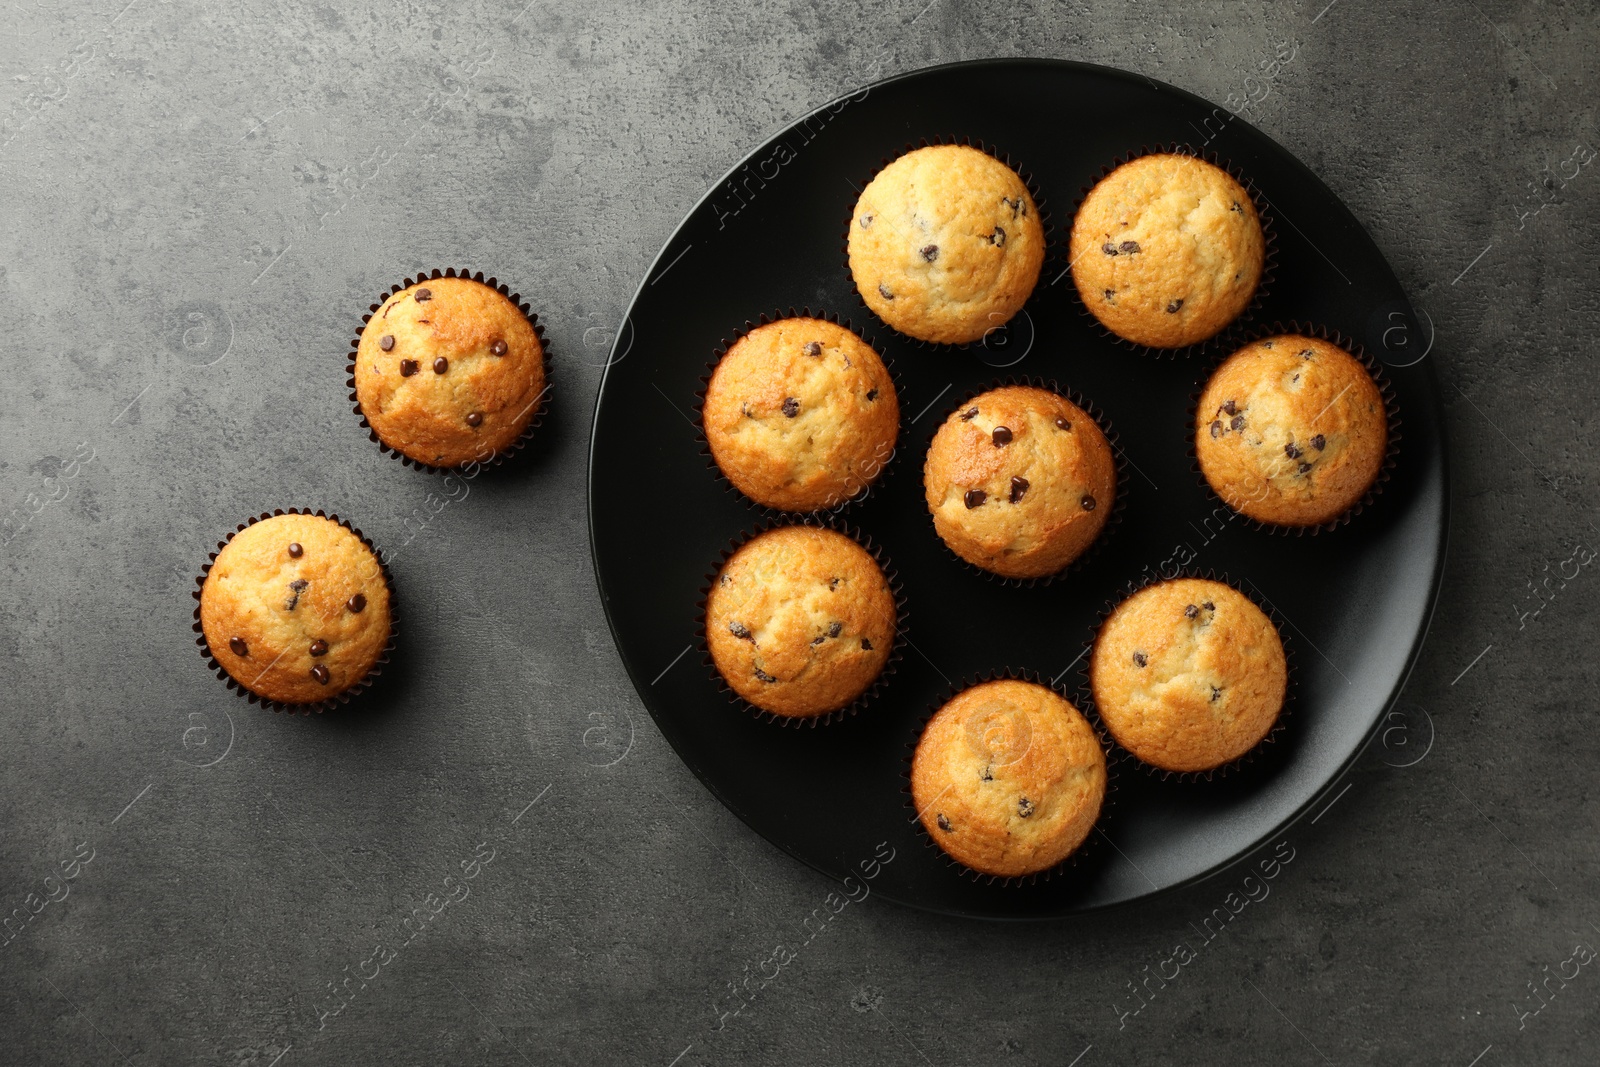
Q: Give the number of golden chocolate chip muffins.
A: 10